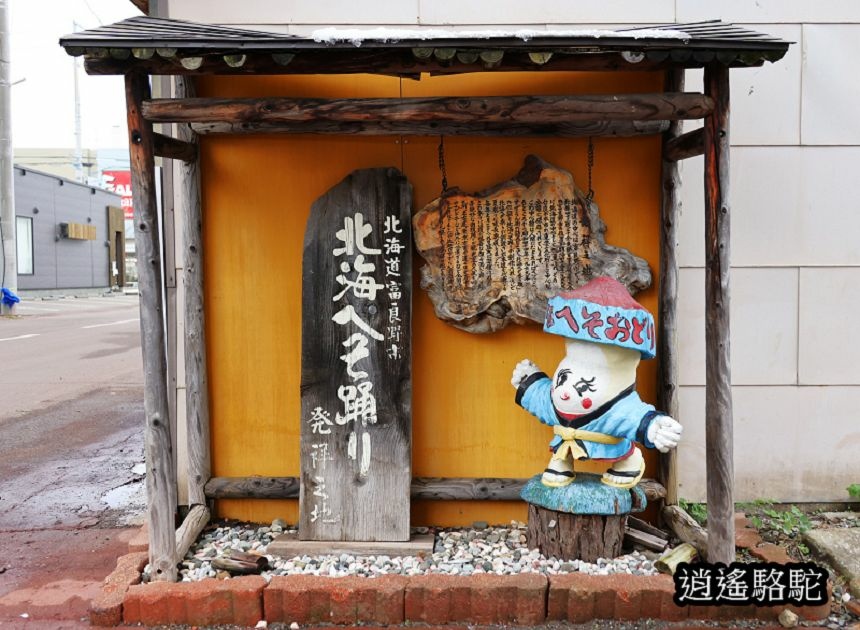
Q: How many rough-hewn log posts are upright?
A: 4